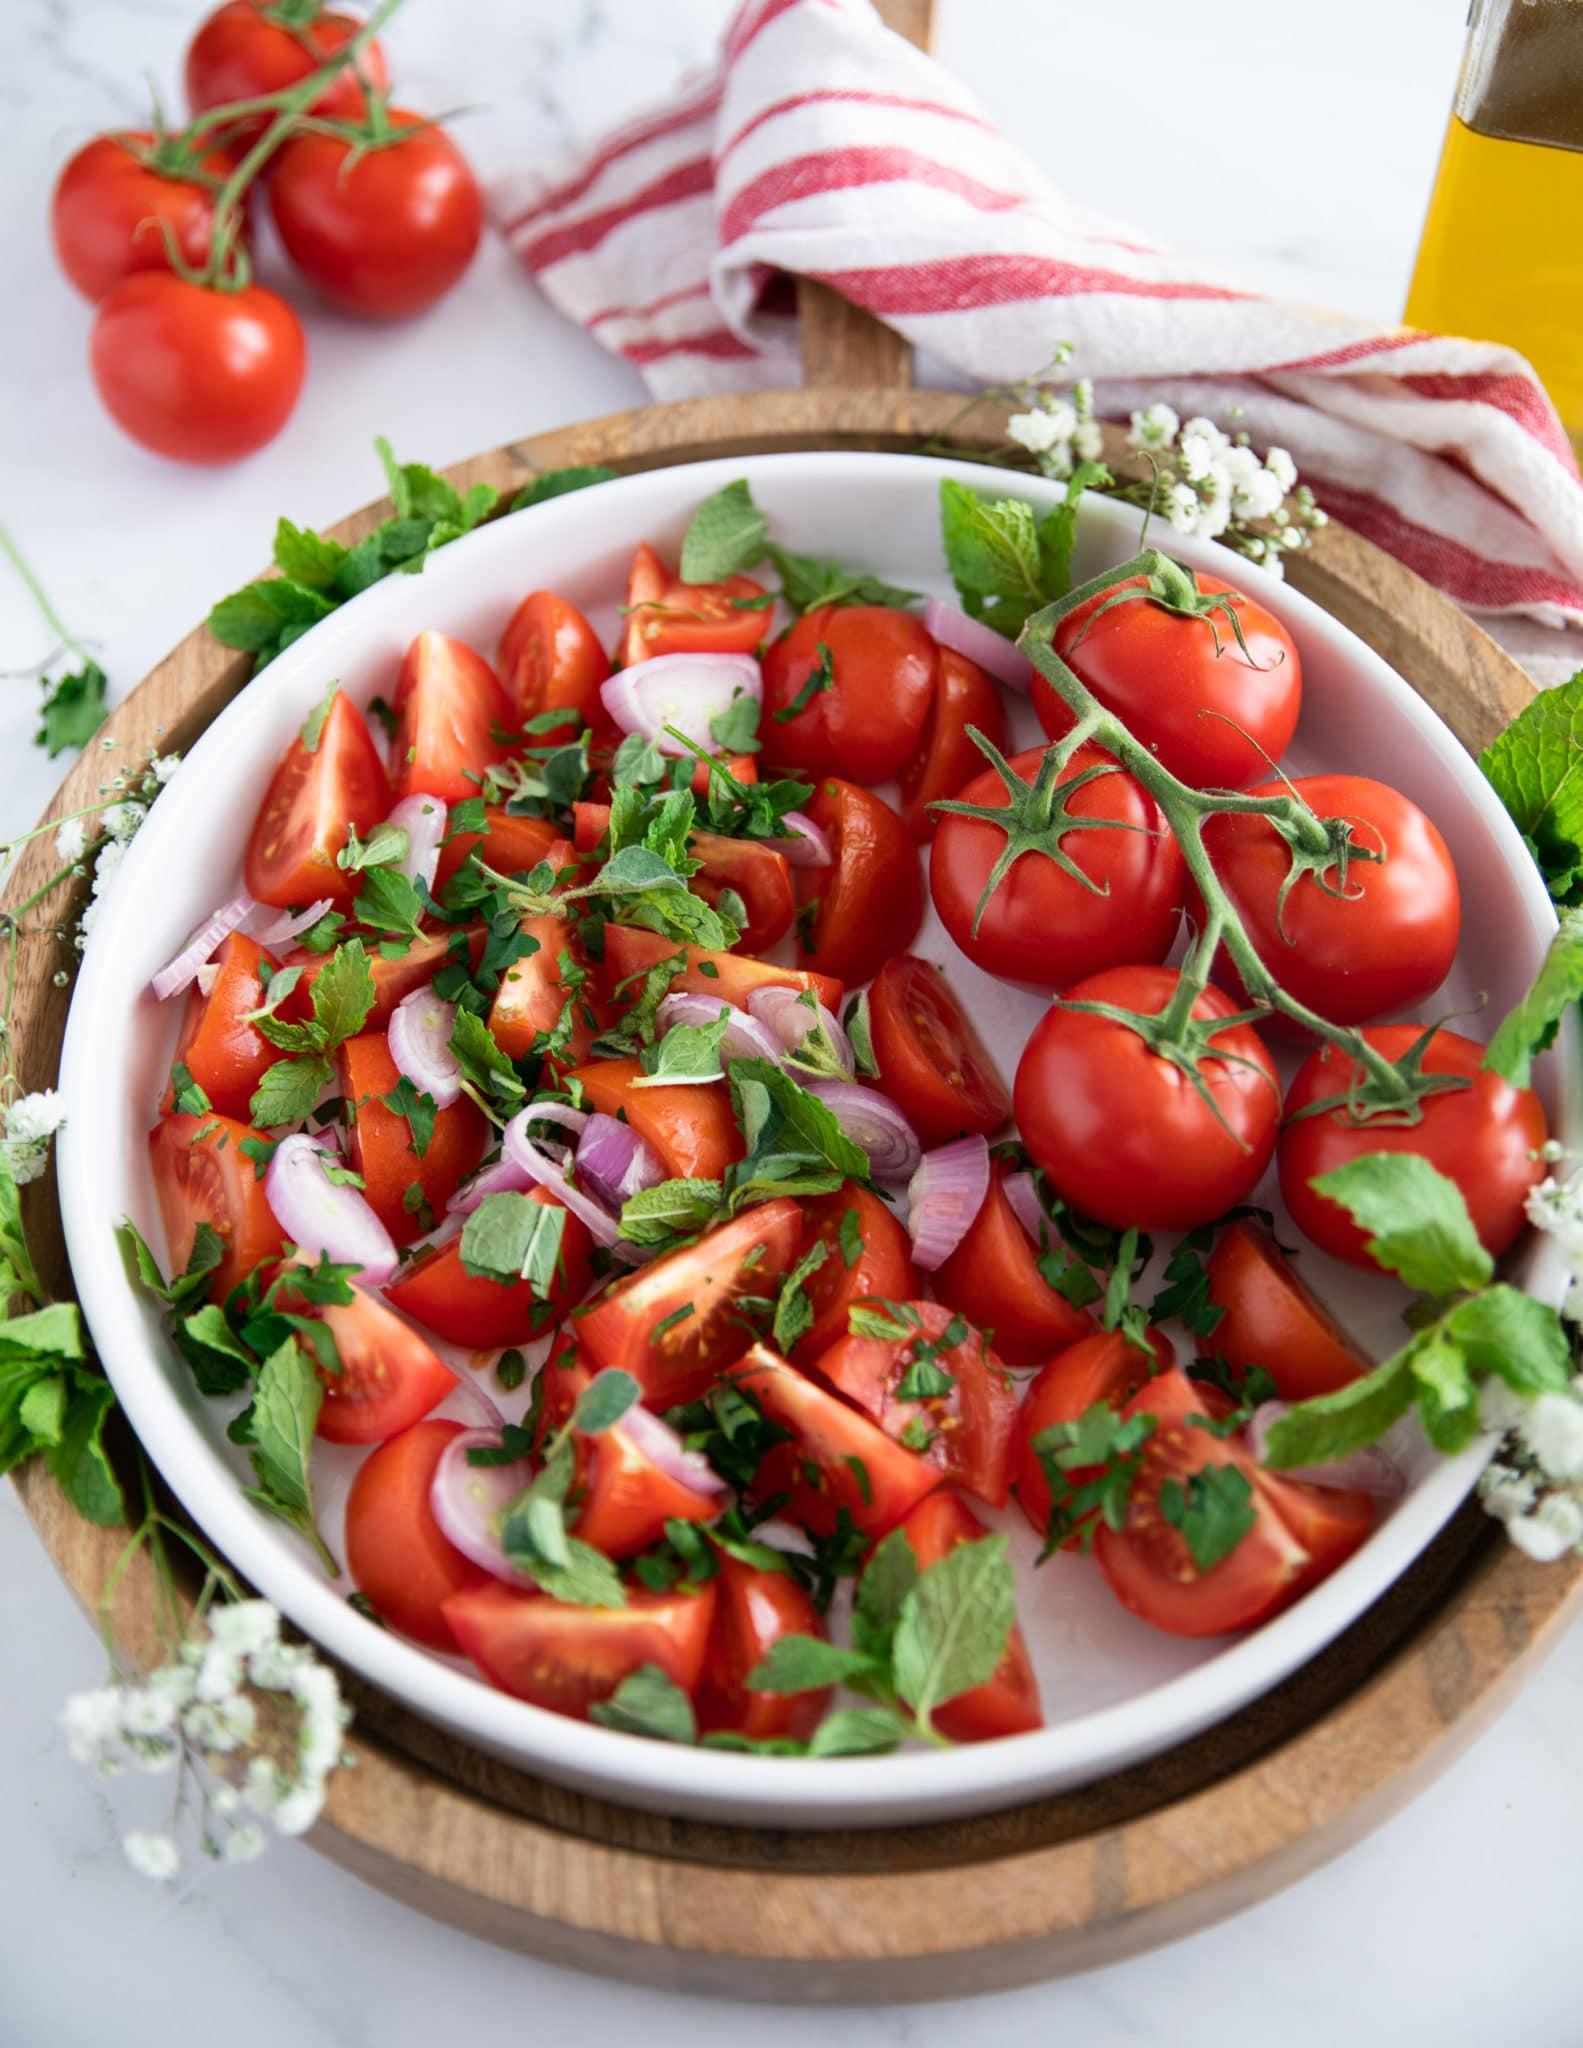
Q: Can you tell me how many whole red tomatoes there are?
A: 9